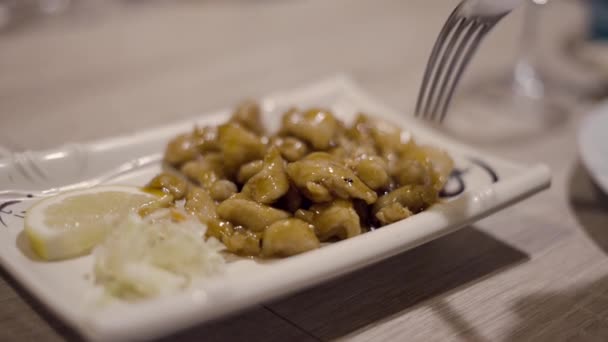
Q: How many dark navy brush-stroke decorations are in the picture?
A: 2